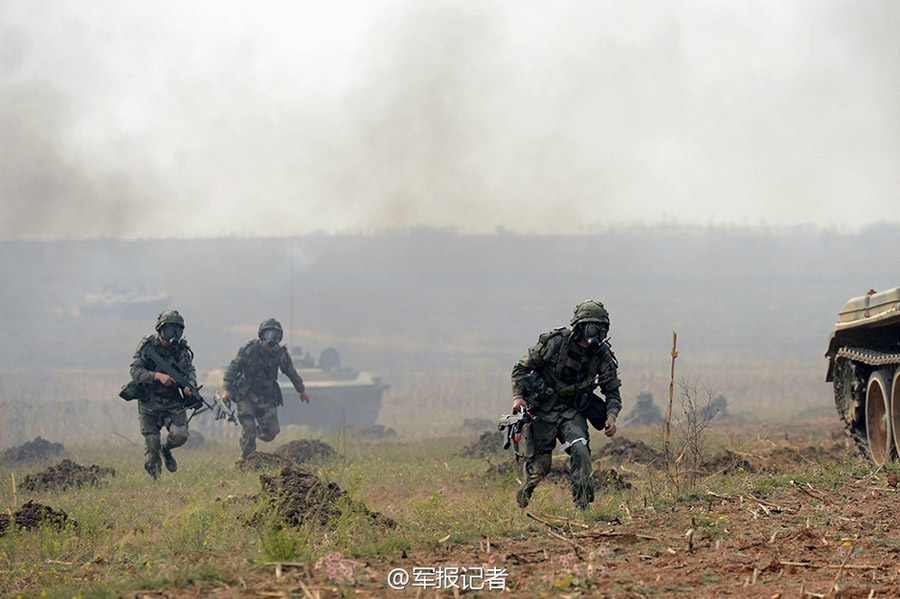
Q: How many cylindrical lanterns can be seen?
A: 0